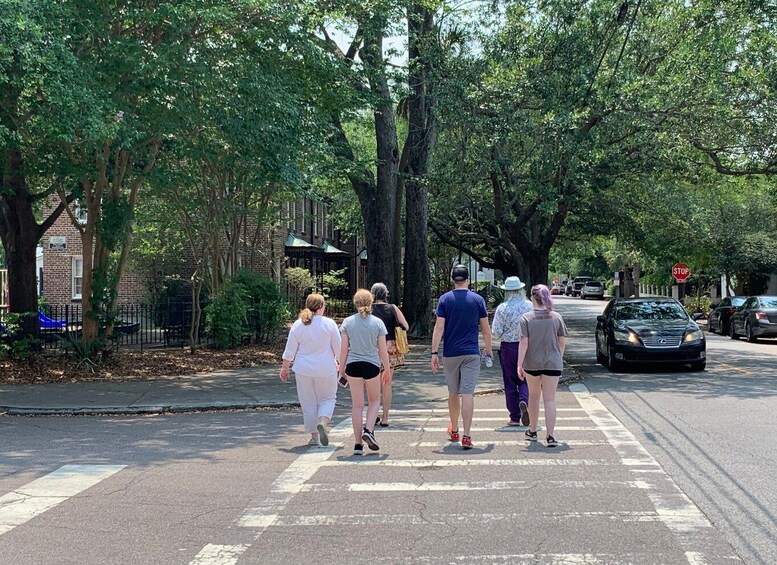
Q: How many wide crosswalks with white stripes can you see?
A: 1